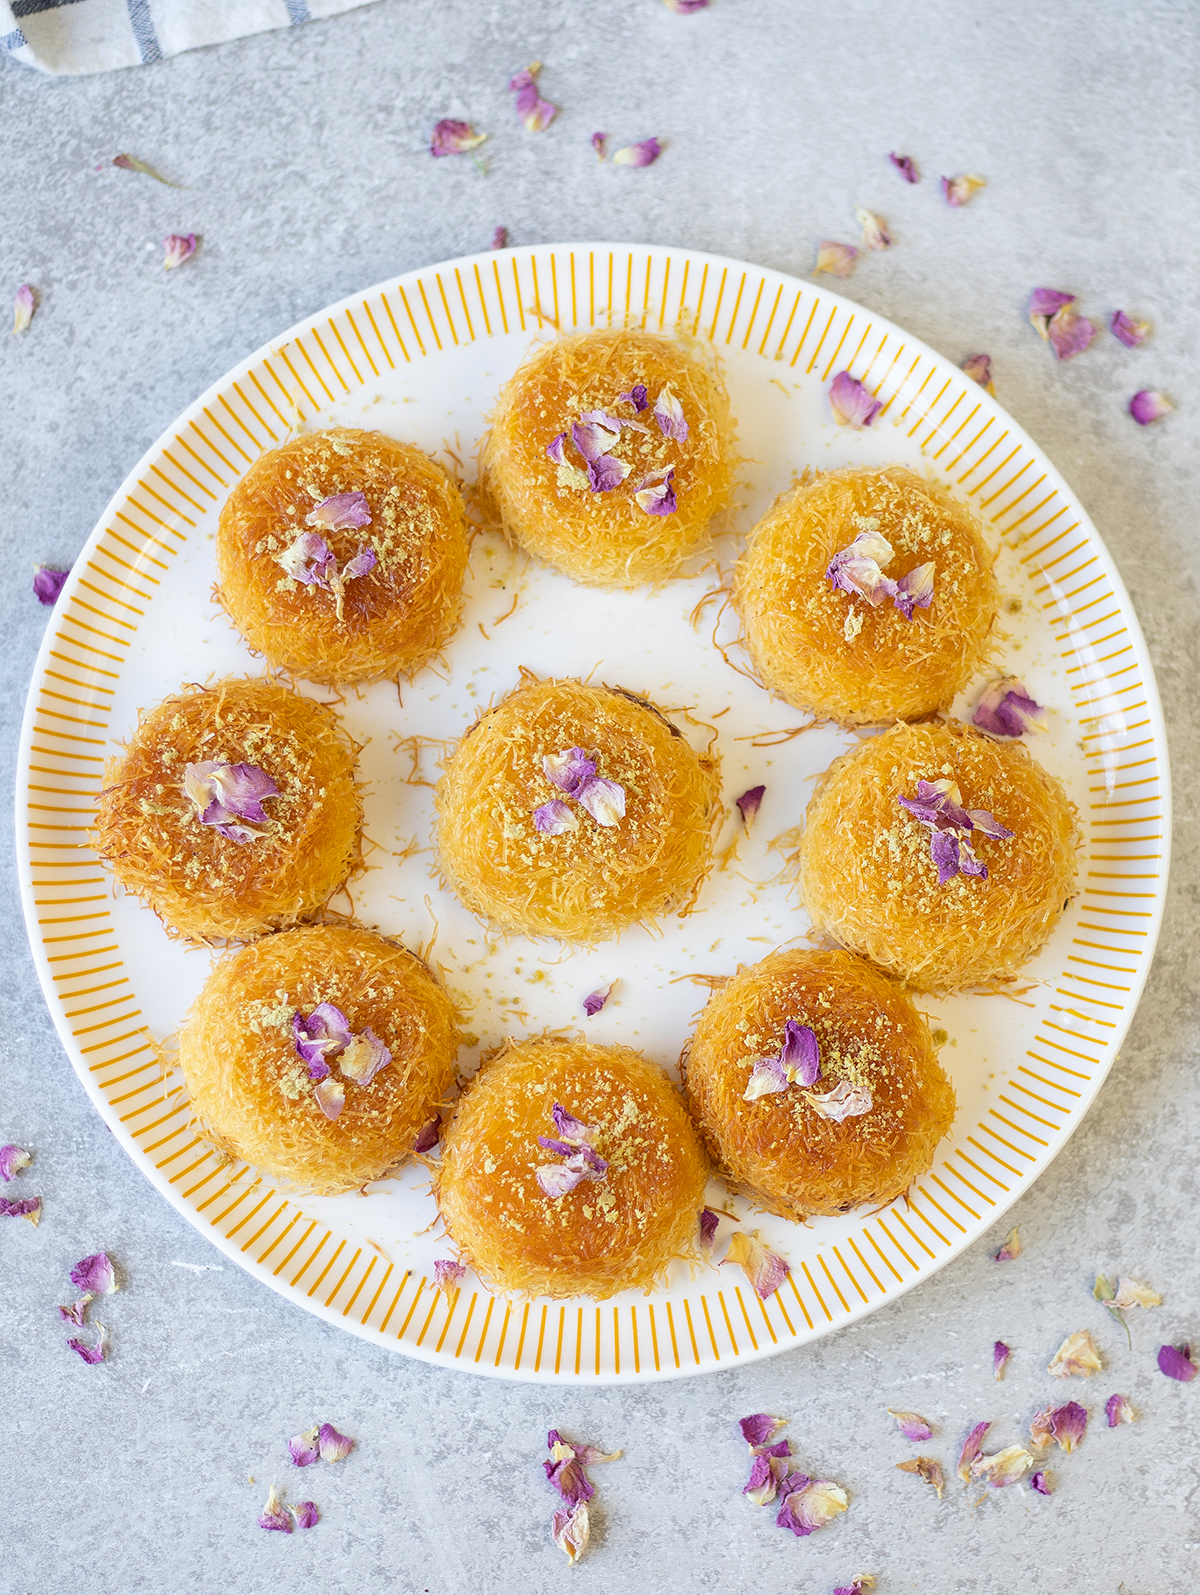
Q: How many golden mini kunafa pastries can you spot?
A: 9